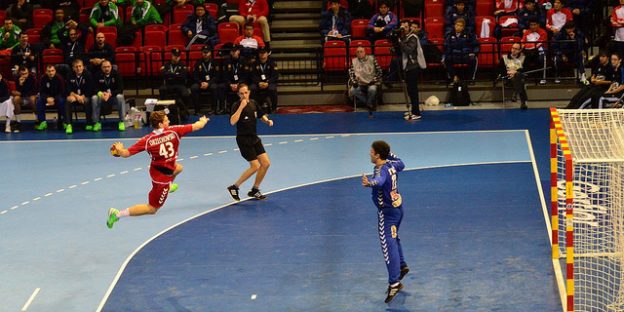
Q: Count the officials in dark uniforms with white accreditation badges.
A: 4